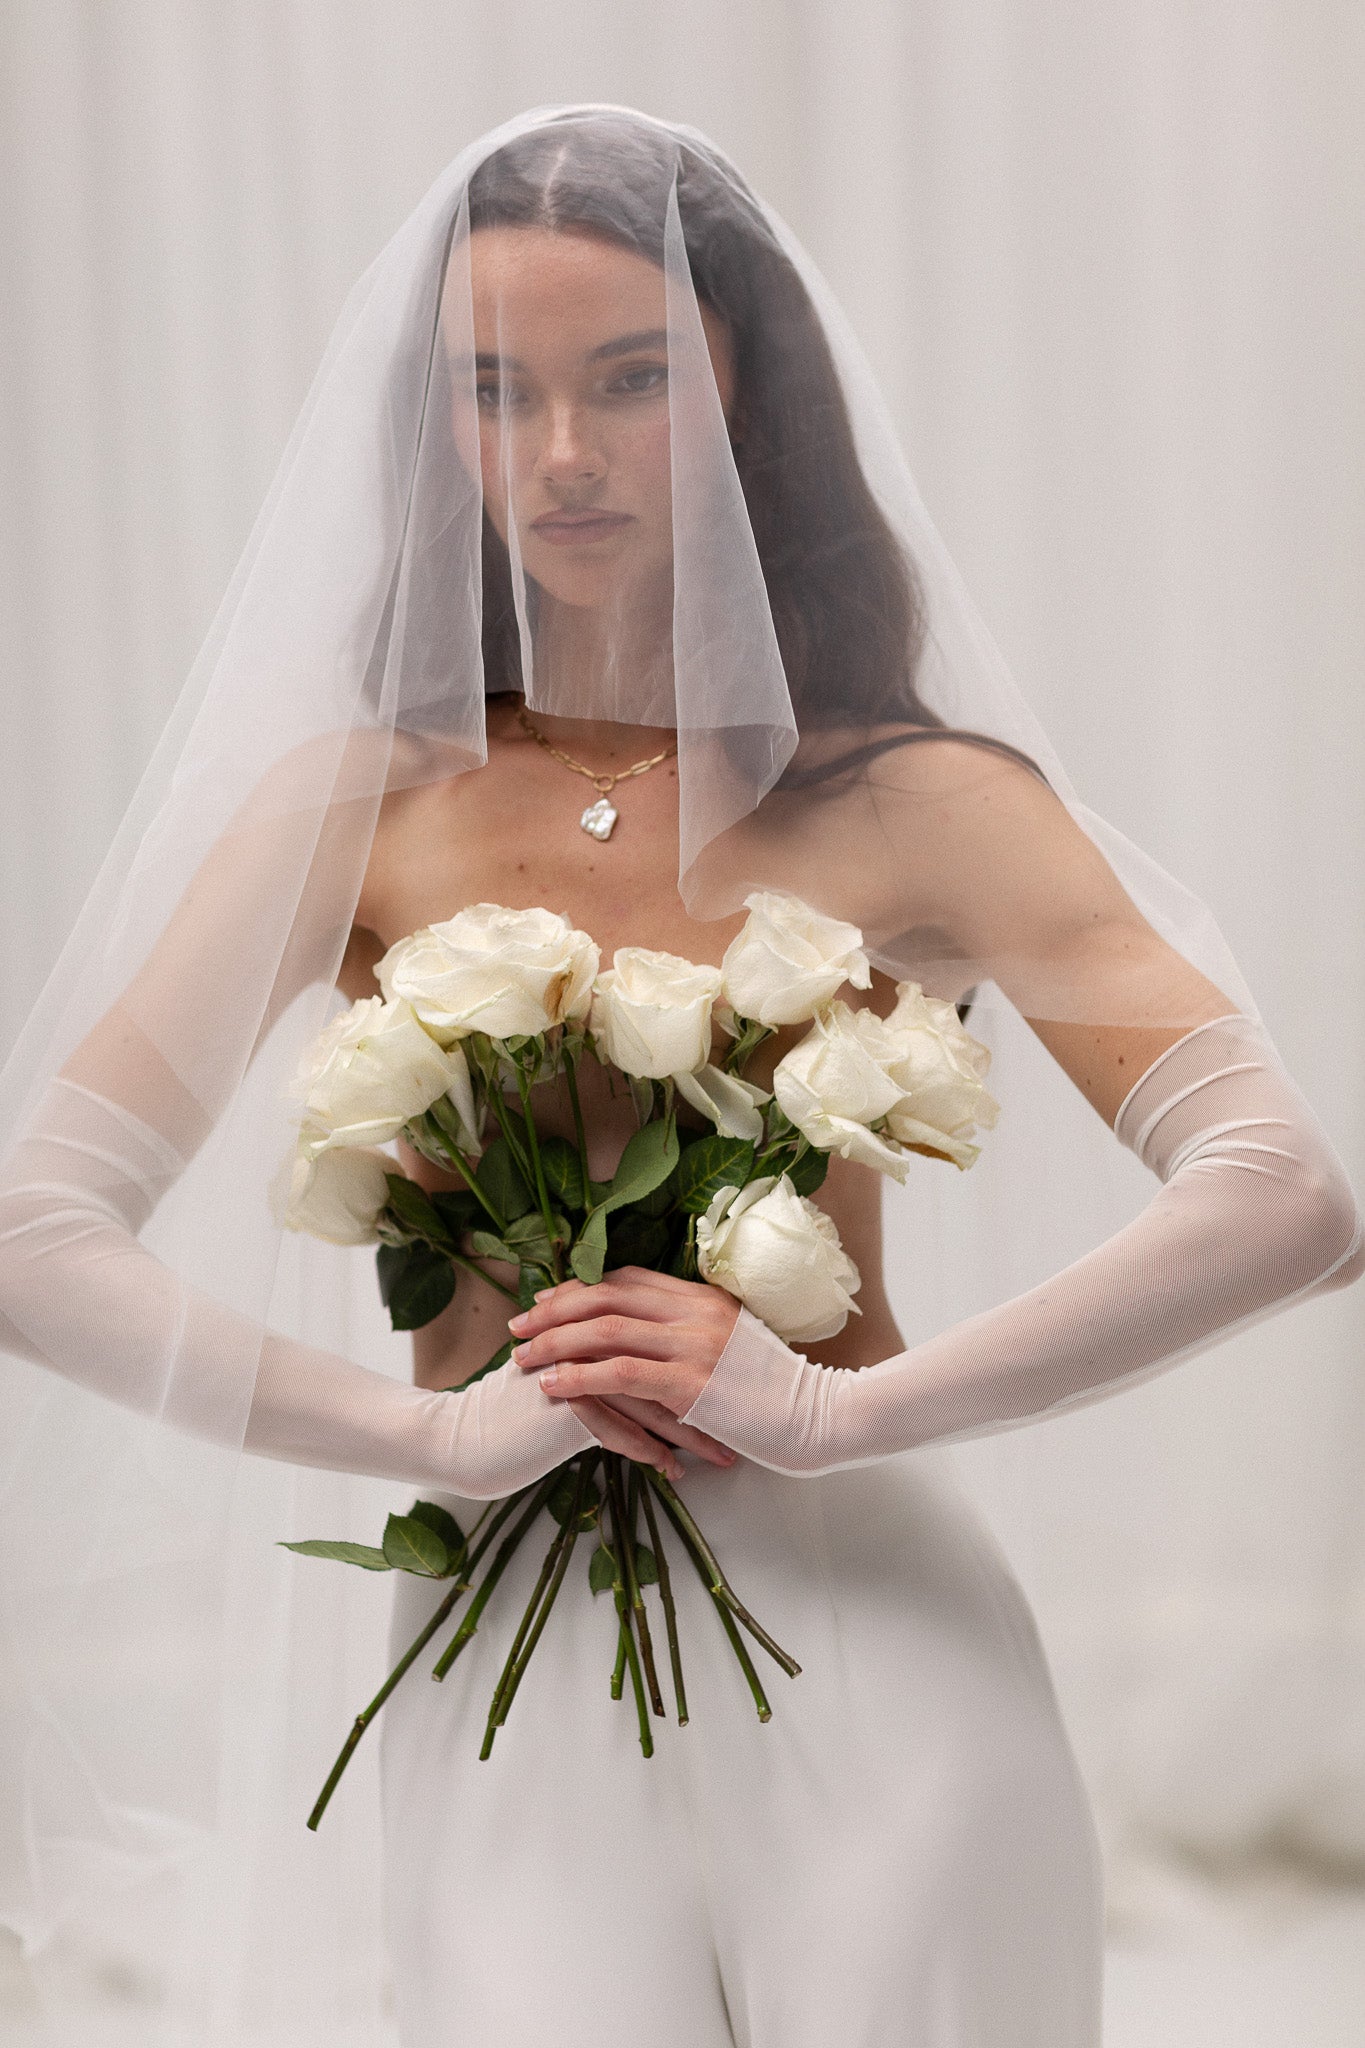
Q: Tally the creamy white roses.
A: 8